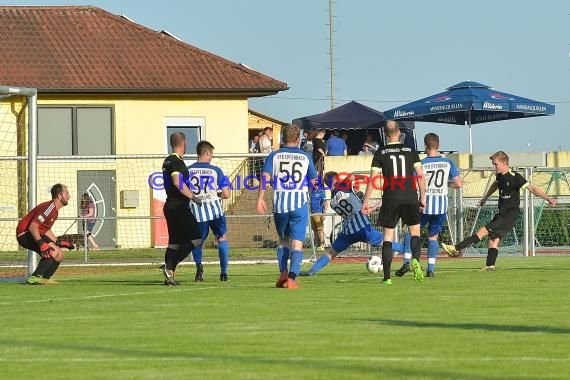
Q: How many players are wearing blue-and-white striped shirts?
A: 4